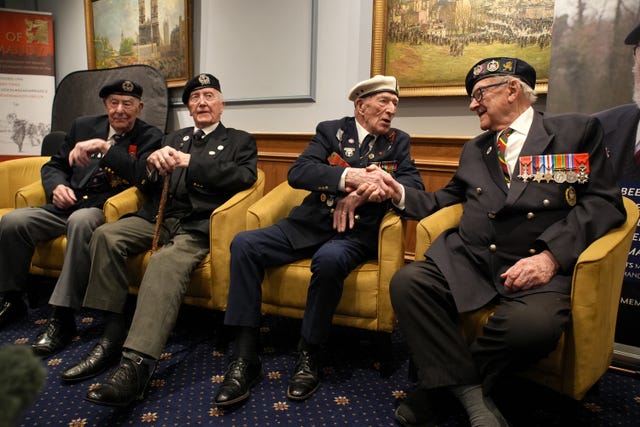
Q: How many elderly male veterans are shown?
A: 4